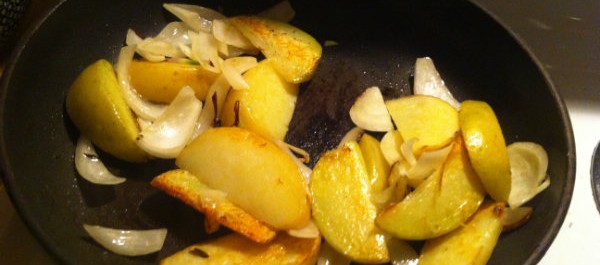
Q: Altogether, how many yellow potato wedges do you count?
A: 13